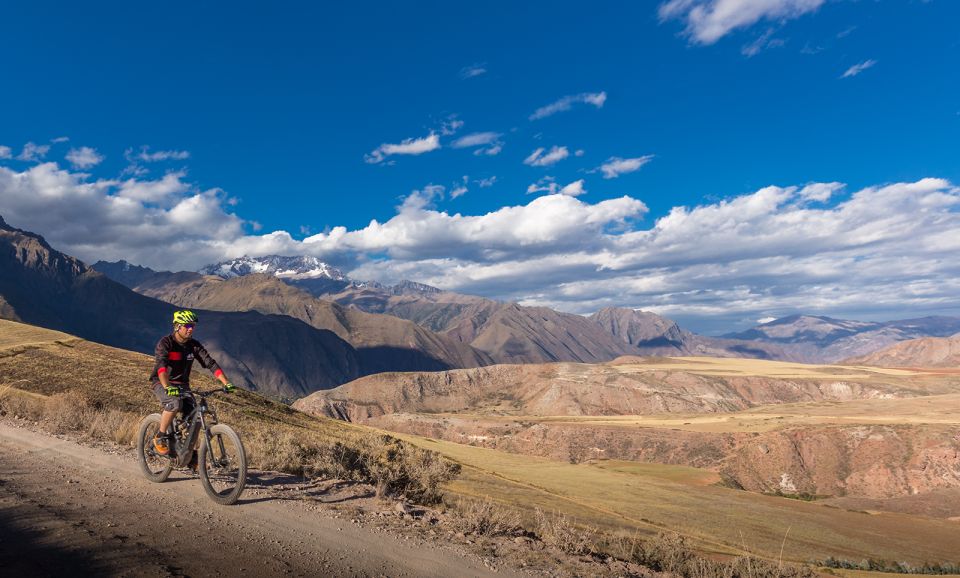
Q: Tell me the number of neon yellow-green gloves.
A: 2